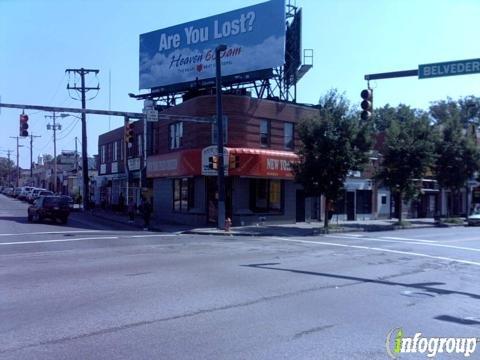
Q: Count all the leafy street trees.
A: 3